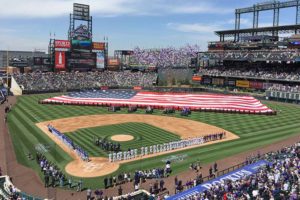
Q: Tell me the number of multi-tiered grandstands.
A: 1